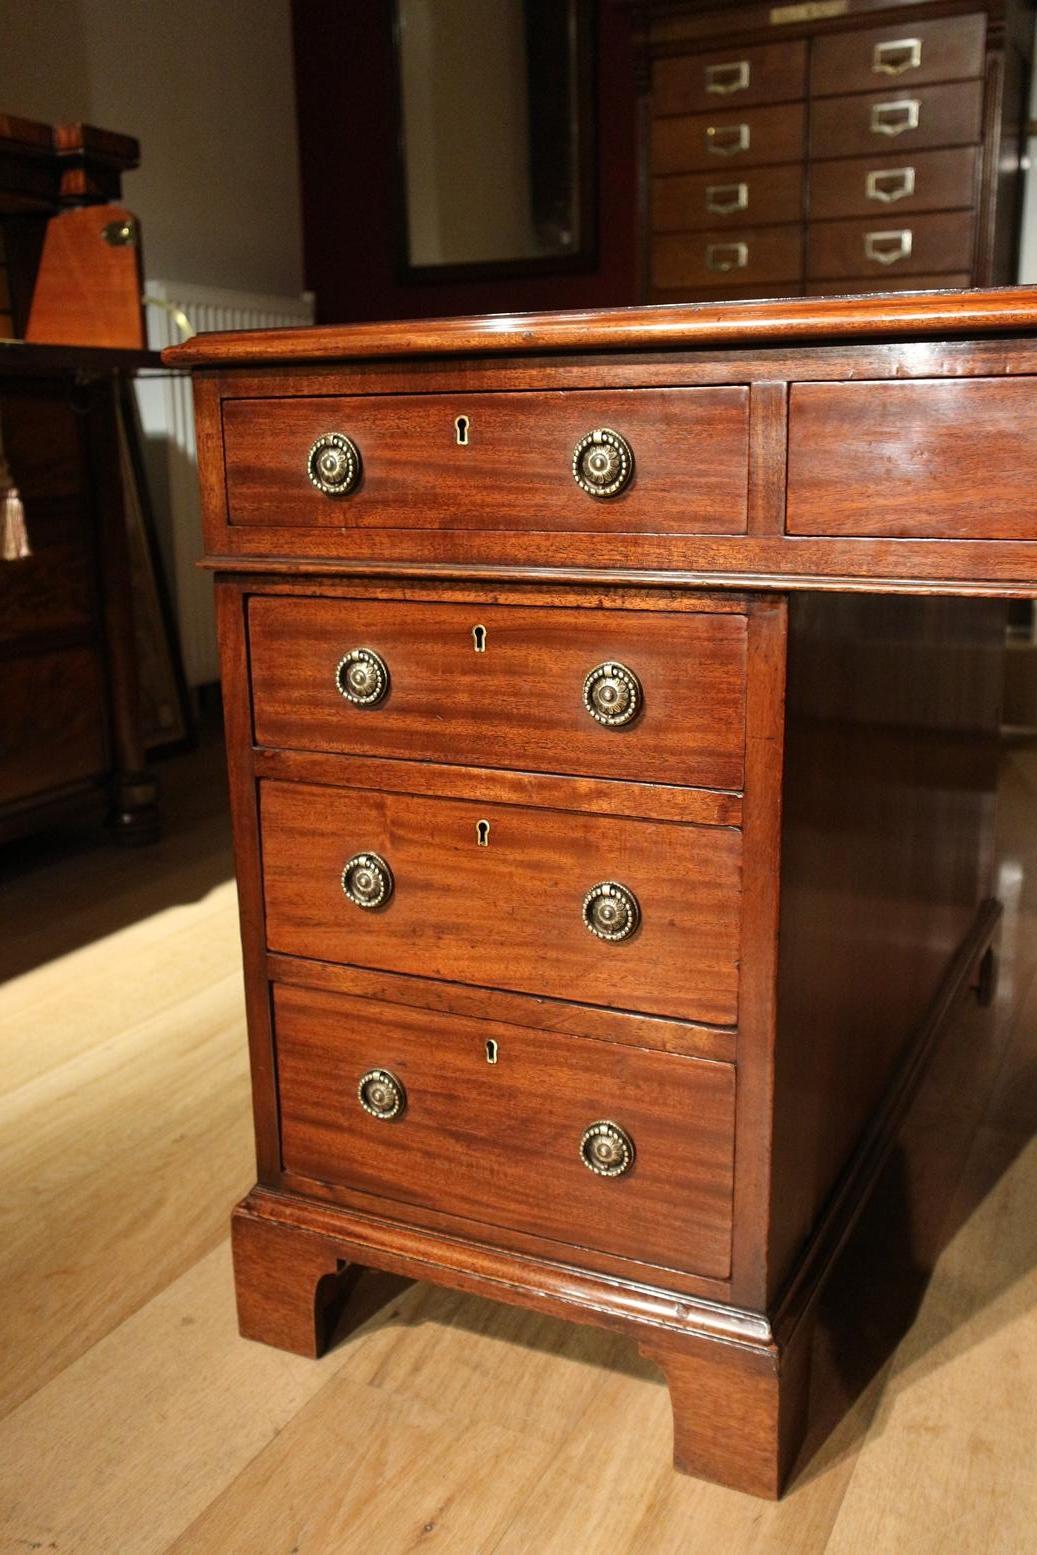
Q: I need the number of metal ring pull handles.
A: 8